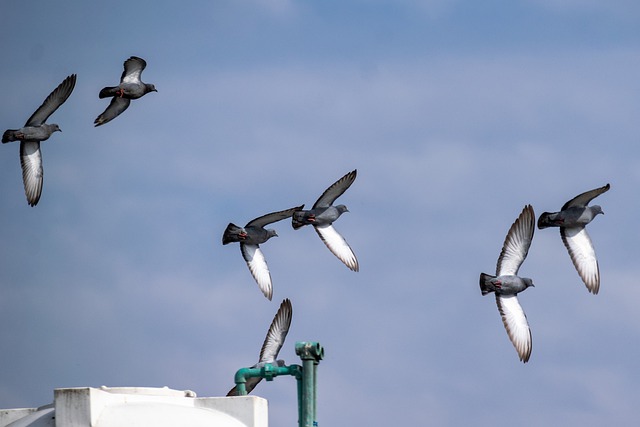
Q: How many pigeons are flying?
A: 7